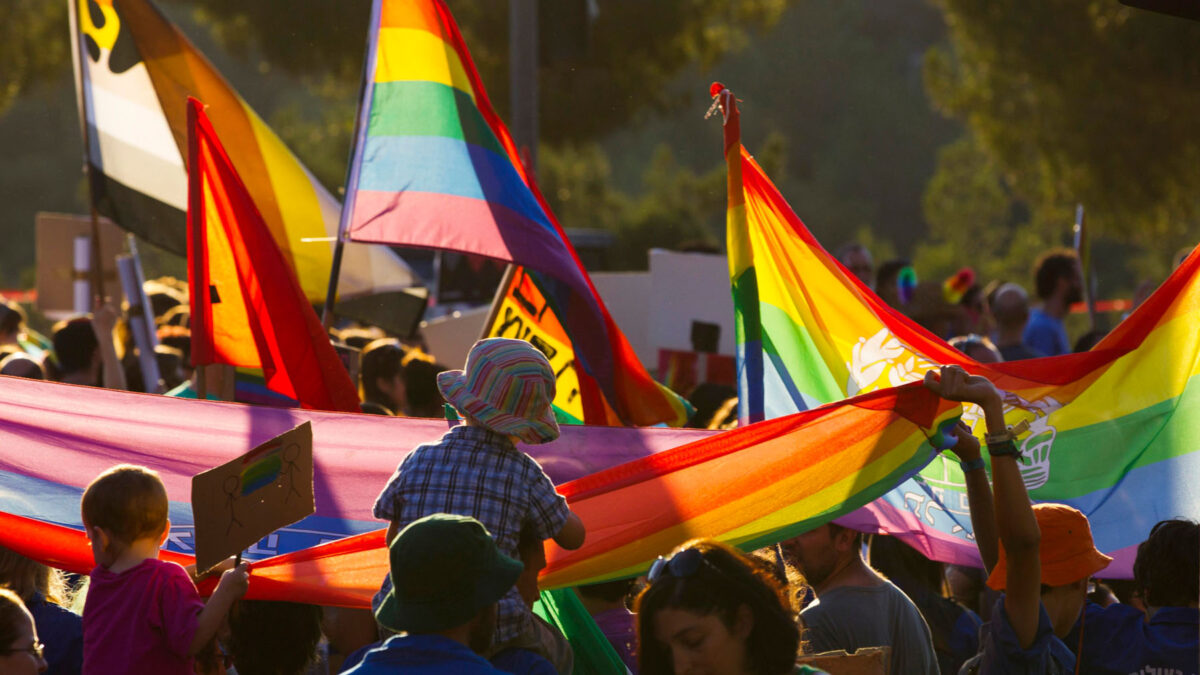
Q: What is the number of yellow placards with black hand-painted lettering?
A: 1